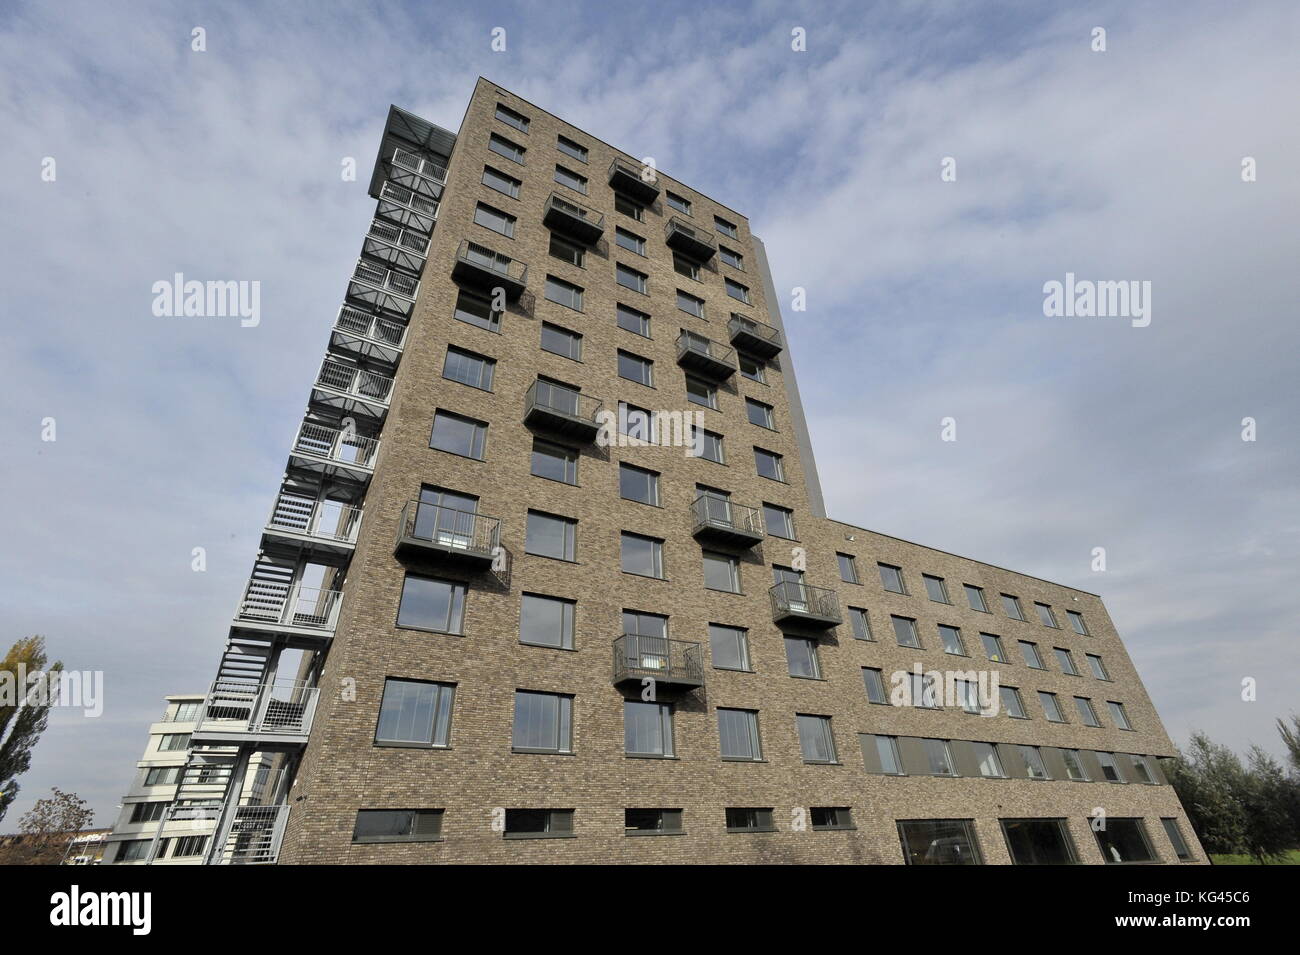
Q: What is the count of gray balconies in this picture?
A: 11